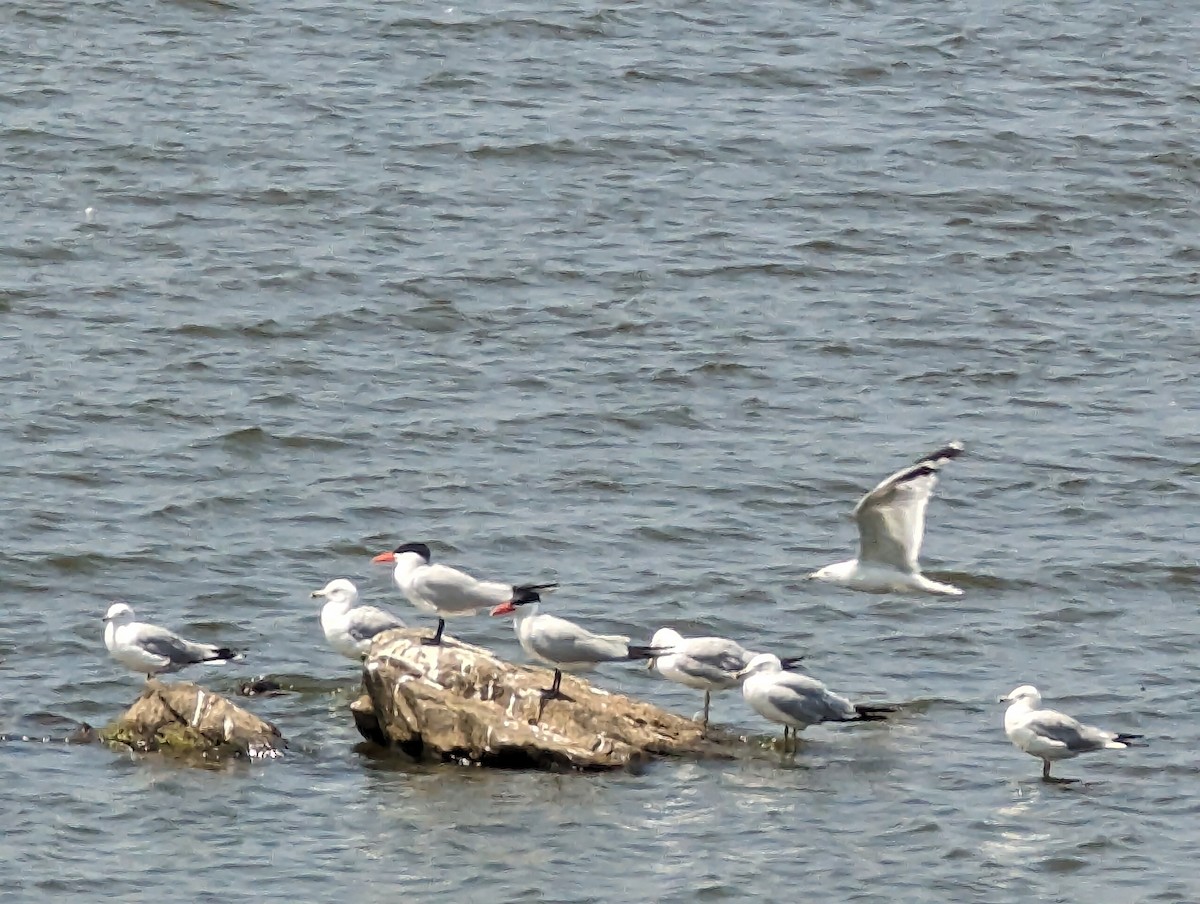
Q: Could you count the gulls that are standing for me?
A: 5